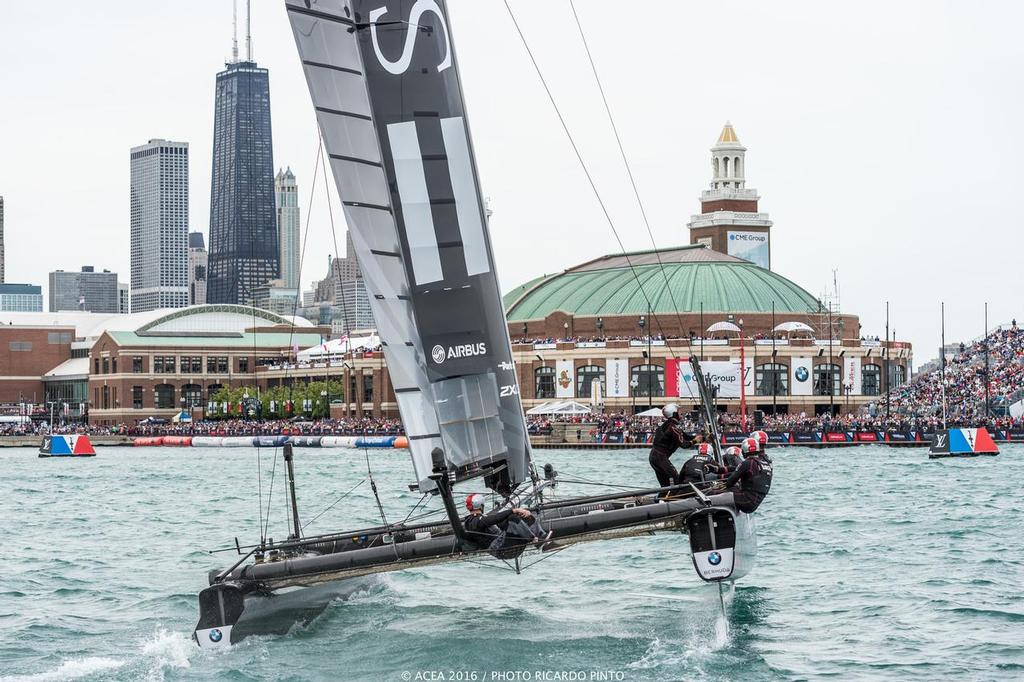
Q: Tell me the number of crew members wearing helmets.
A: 6